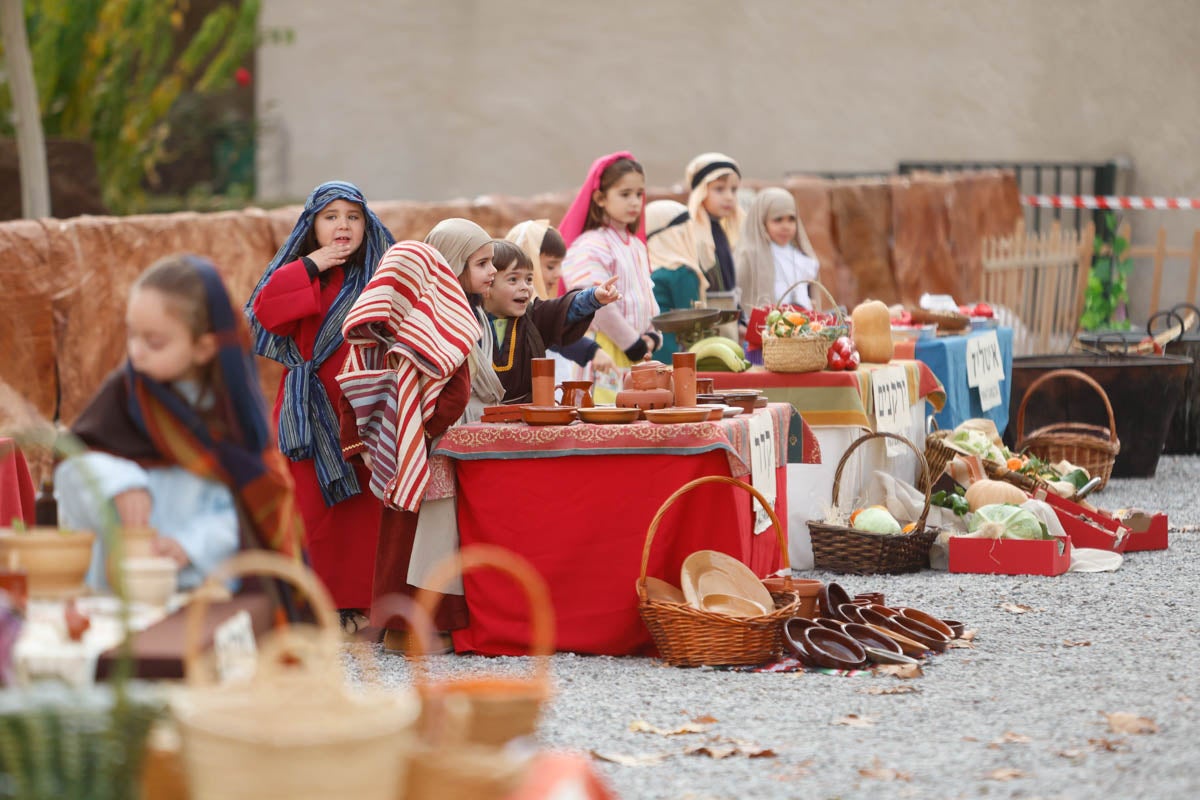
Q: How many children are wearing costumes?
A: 10